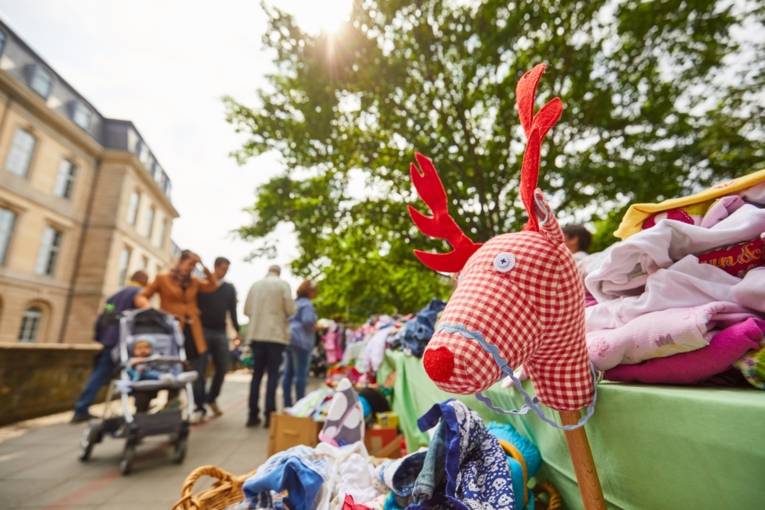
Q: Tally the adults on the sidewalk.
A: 5